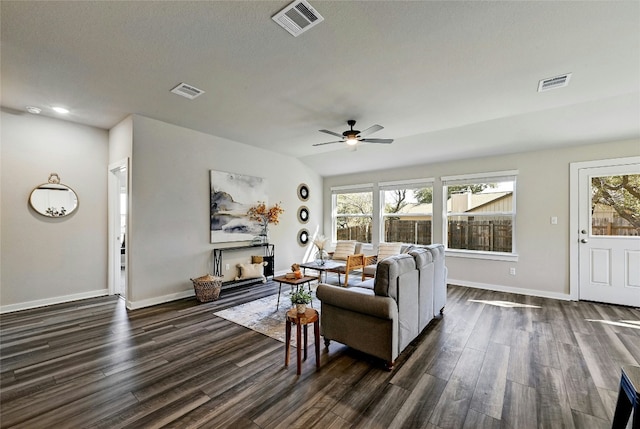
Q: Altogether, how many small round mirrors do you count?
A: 3